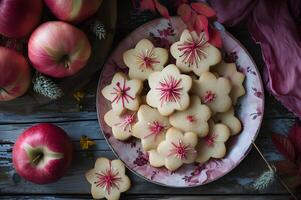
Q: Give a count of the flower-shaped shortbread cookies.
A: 14